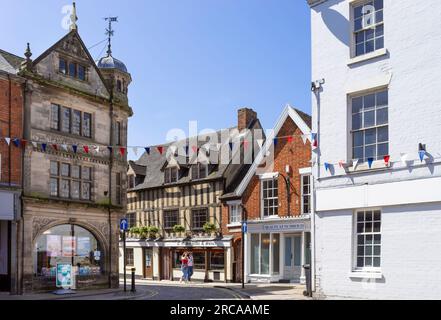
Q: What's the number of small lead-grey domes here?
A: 1